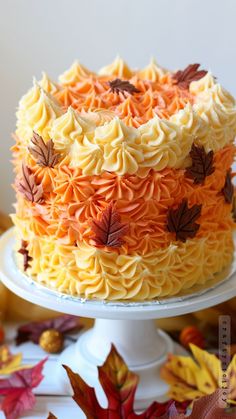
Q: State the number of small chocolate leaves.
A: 9